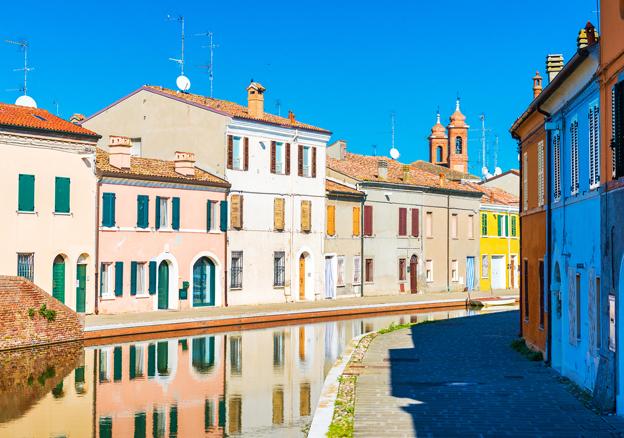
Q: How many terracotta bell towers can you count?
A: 2